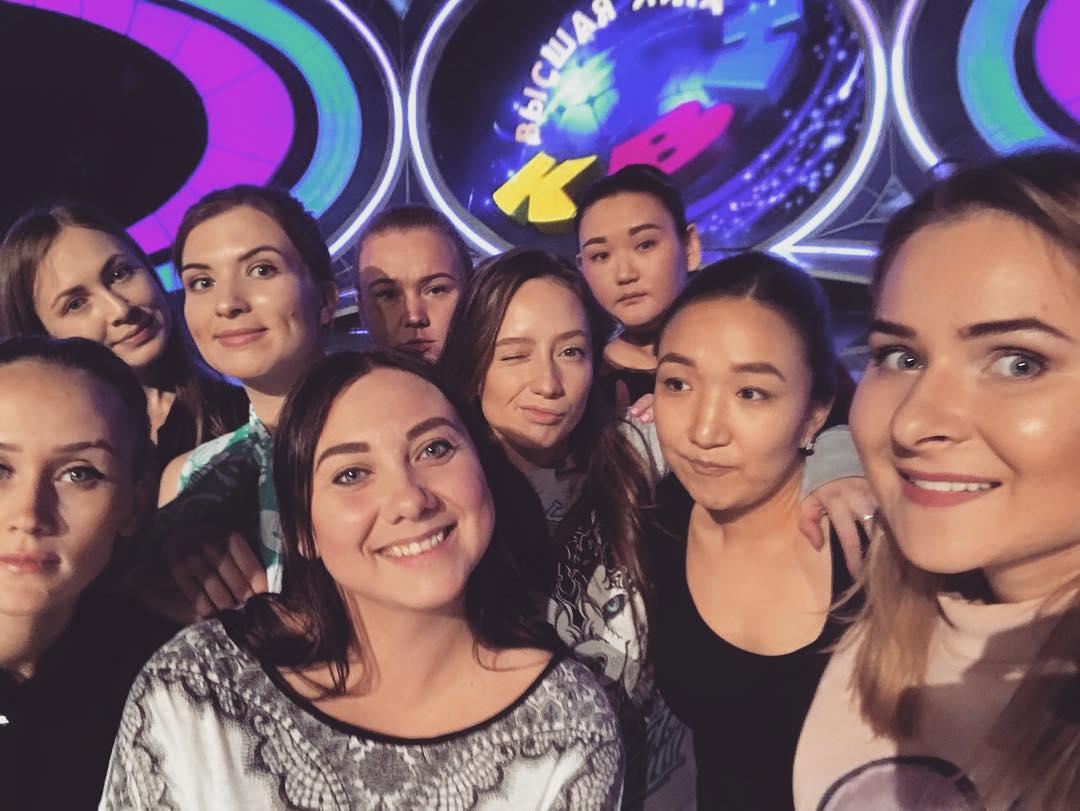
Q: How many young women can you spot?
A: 9